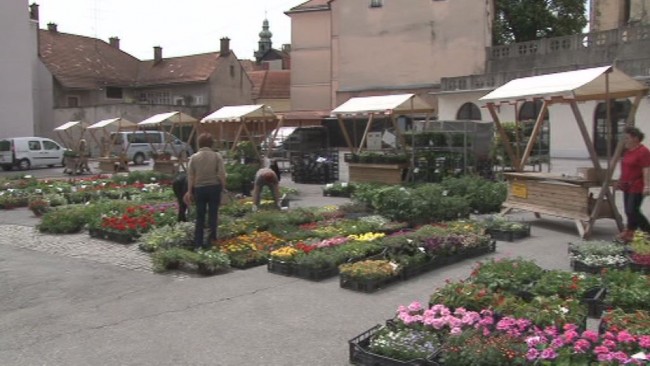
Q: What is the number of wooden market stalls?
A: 6